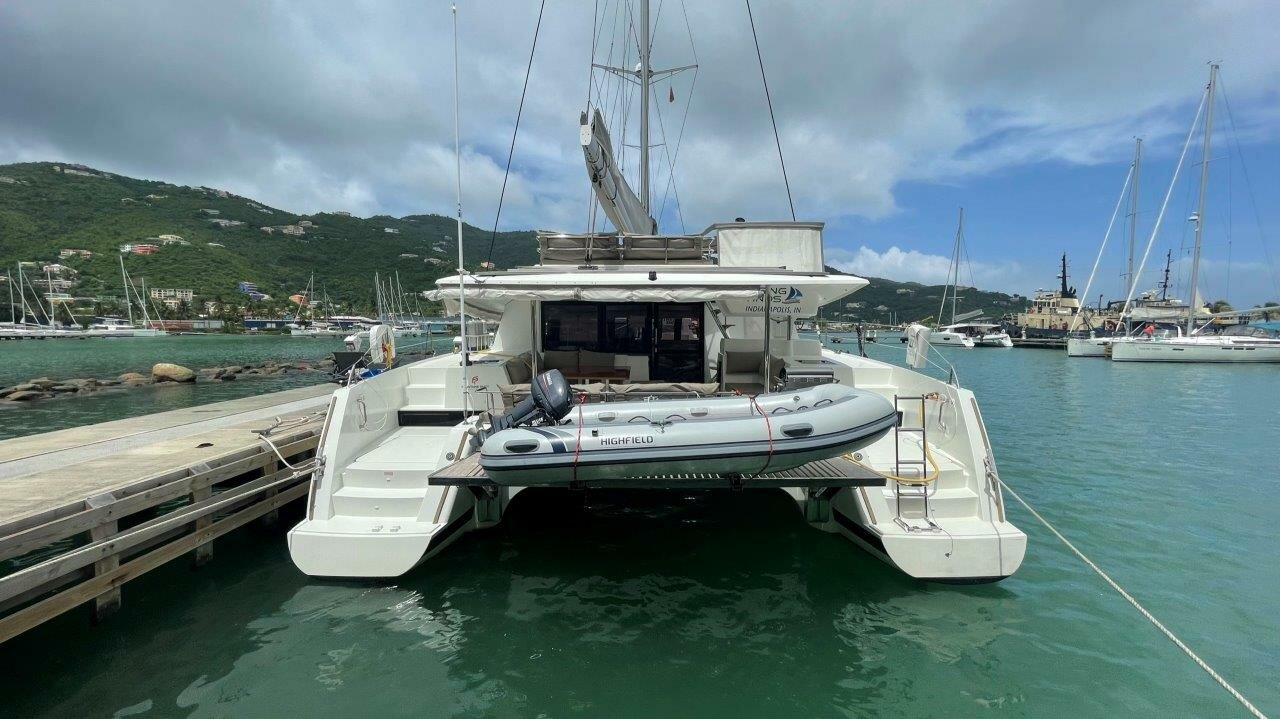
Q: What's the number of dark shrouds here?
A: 2